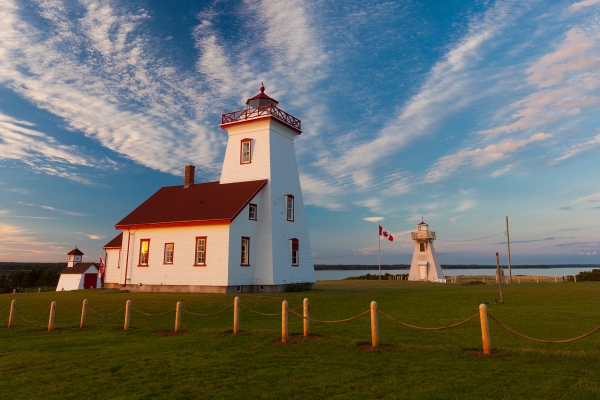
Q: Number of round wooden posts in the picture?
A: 10